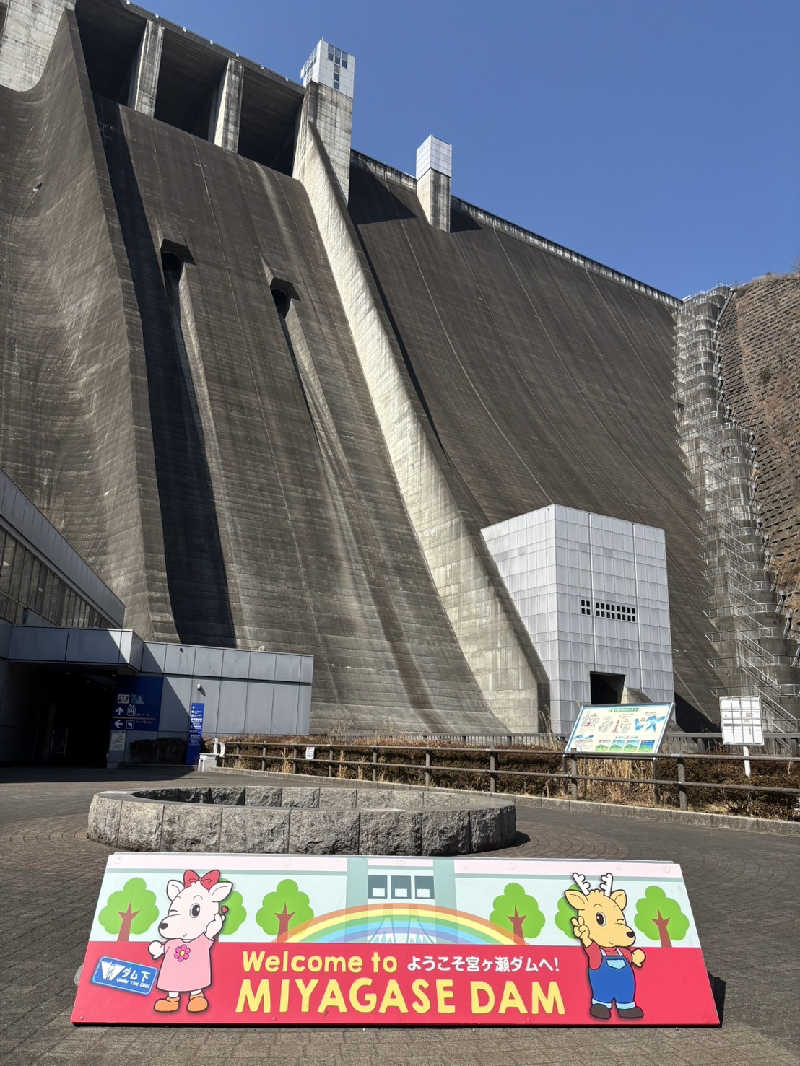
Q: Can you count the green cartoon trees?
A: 6